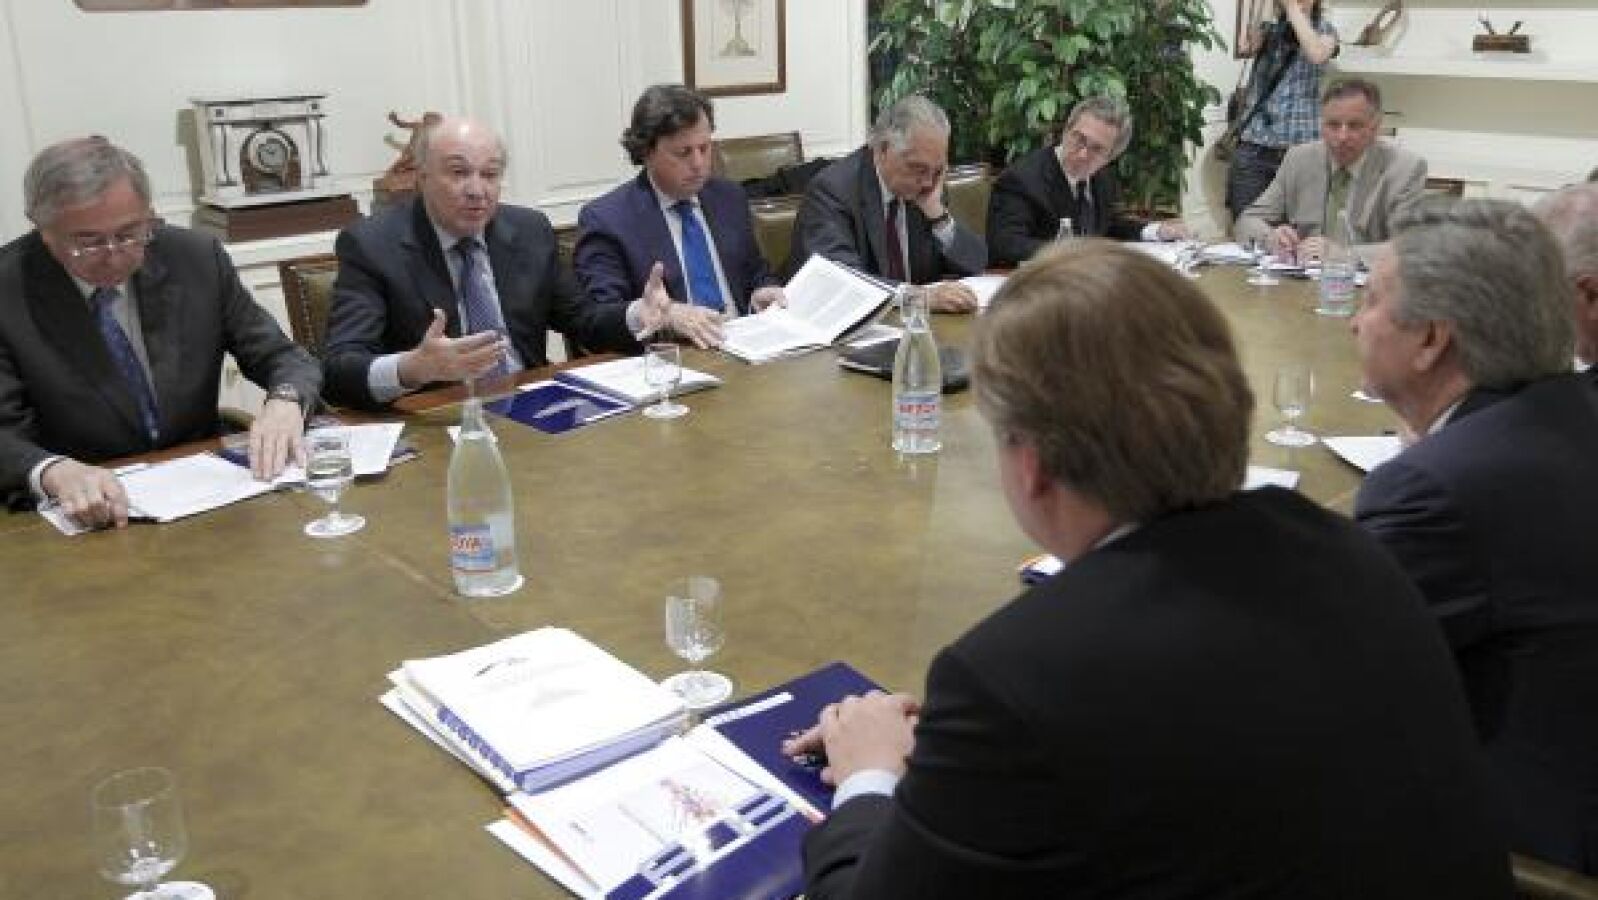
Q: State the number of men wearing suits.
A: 9